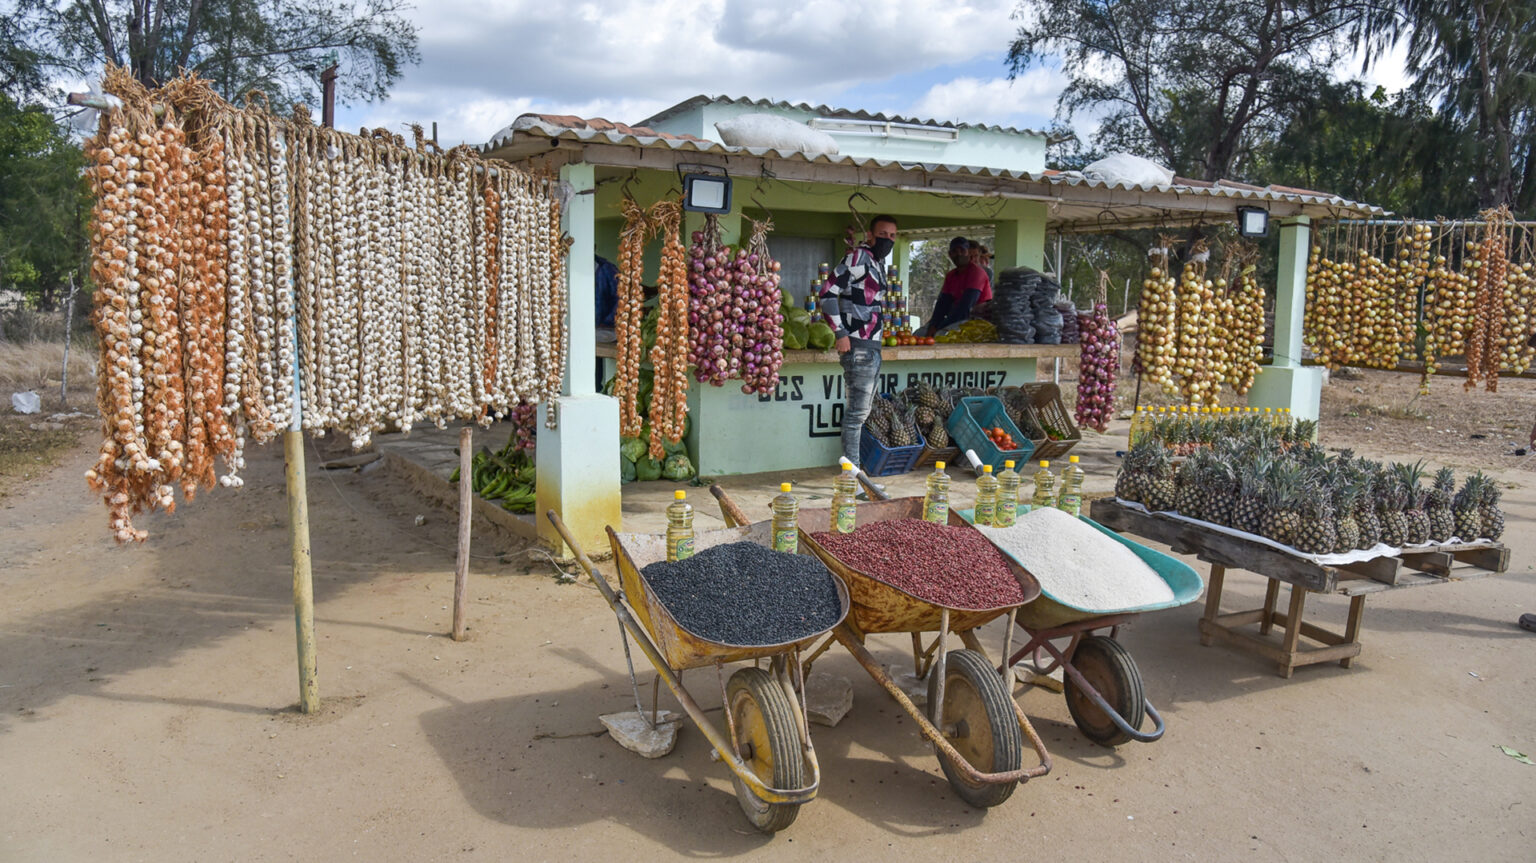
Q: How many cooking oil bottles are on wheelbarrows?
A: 8